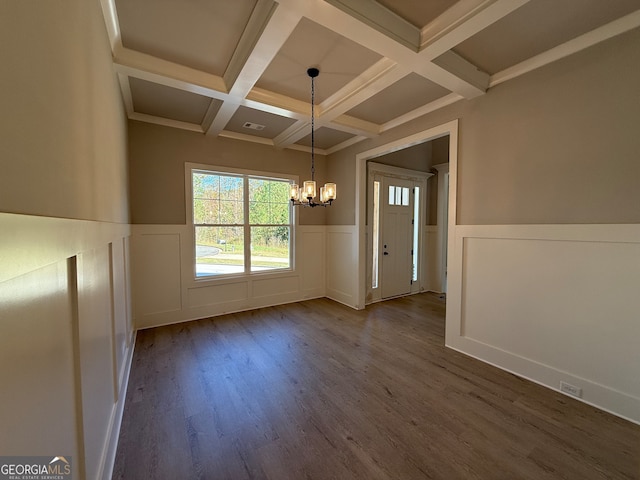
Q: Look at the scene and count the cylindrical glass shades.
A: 5